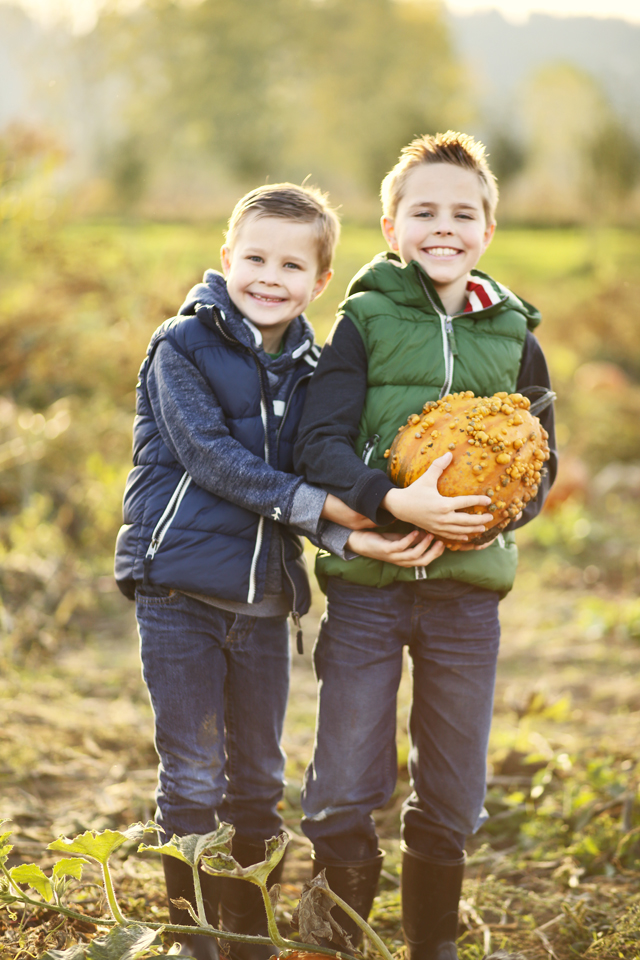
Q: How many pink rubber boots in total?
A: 0